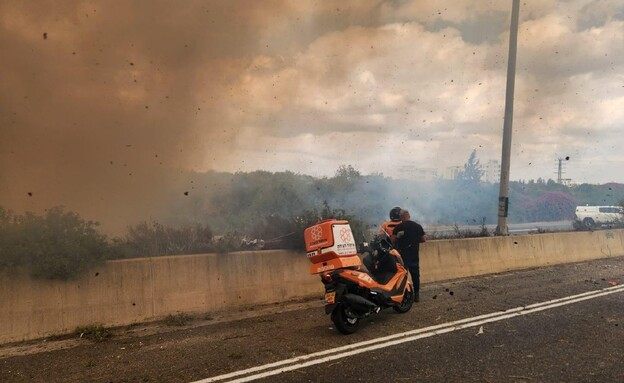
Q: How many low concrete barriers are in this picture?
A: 1